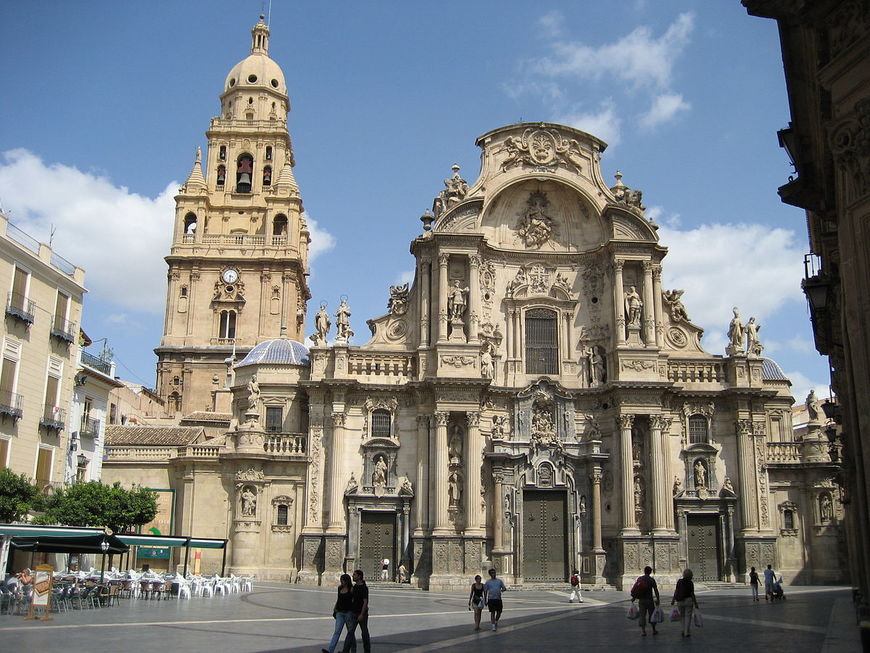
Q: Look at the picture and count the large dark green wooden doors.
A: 3